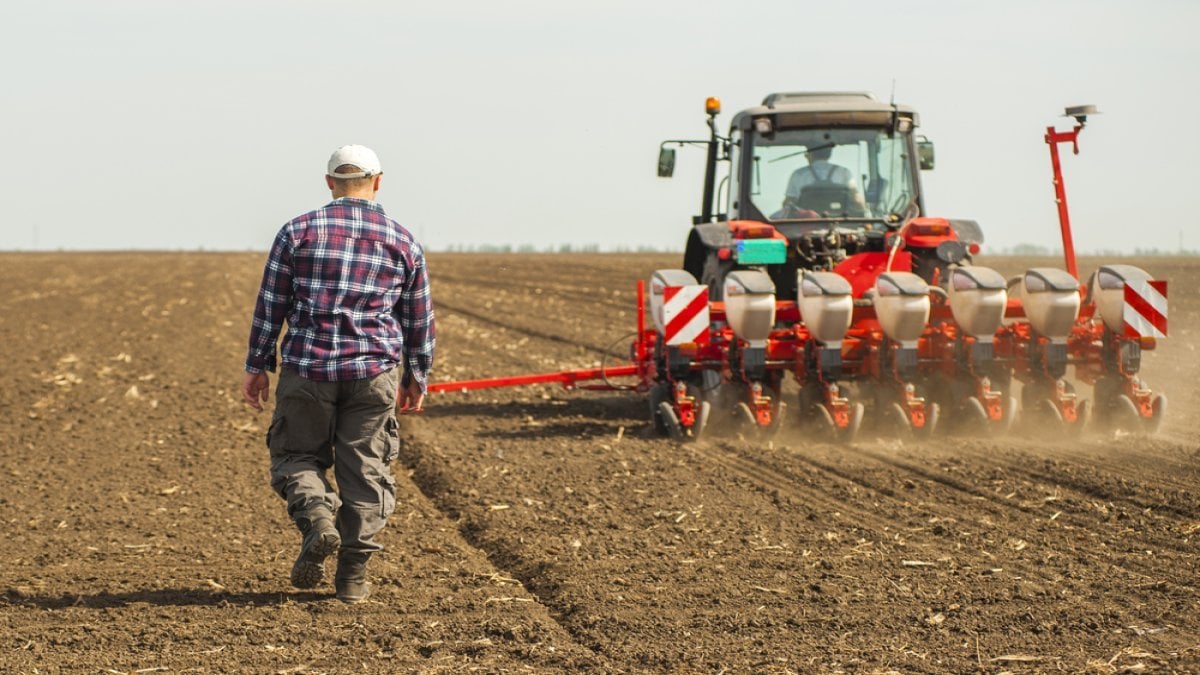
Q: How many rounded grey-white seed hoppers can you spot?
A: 7